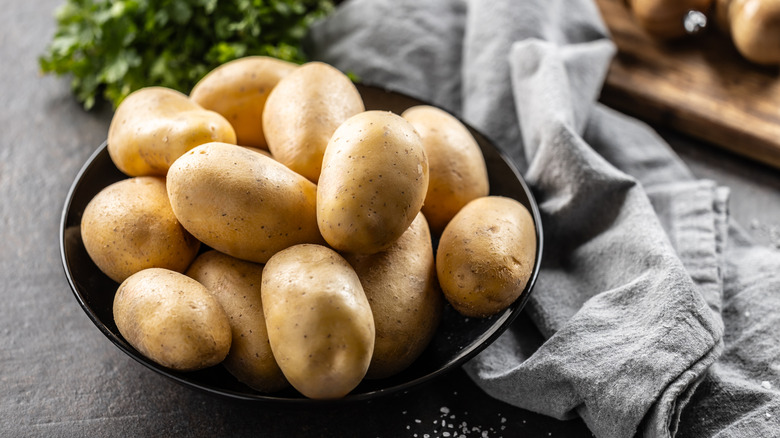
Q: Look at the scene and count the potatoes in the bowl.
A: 12